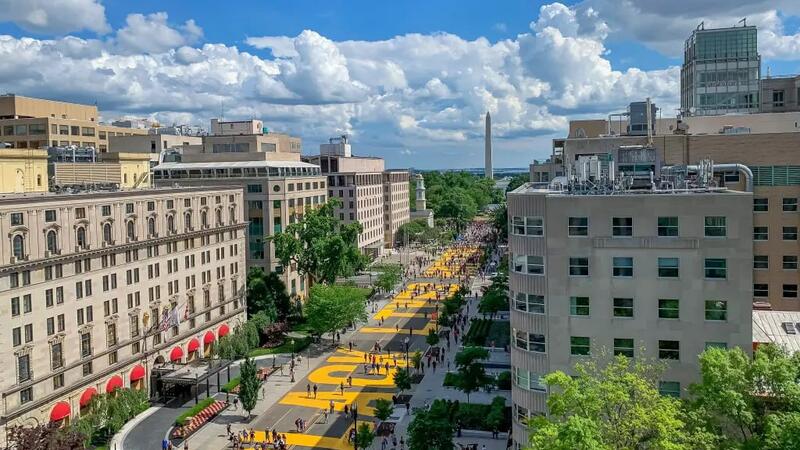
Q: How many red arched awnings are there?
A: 8